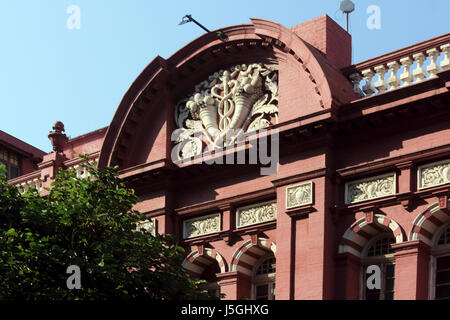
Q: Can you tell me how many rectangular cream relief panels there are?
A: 6